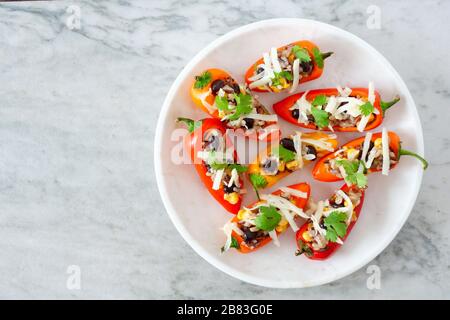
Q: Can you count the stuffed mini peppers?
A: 8